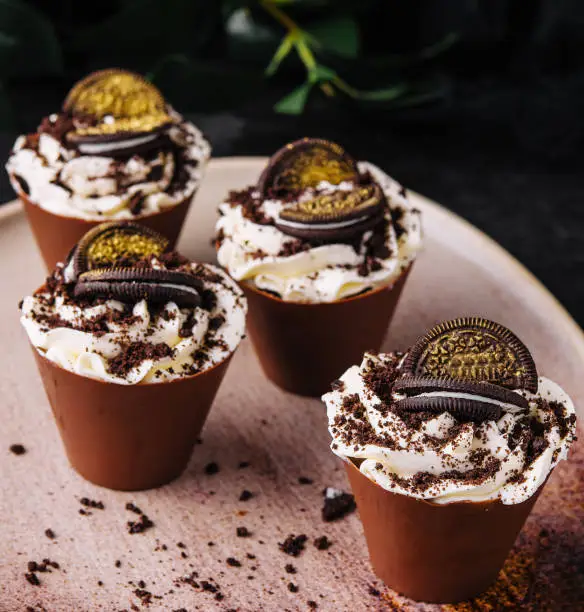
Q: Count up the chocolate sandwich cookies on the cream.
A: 8